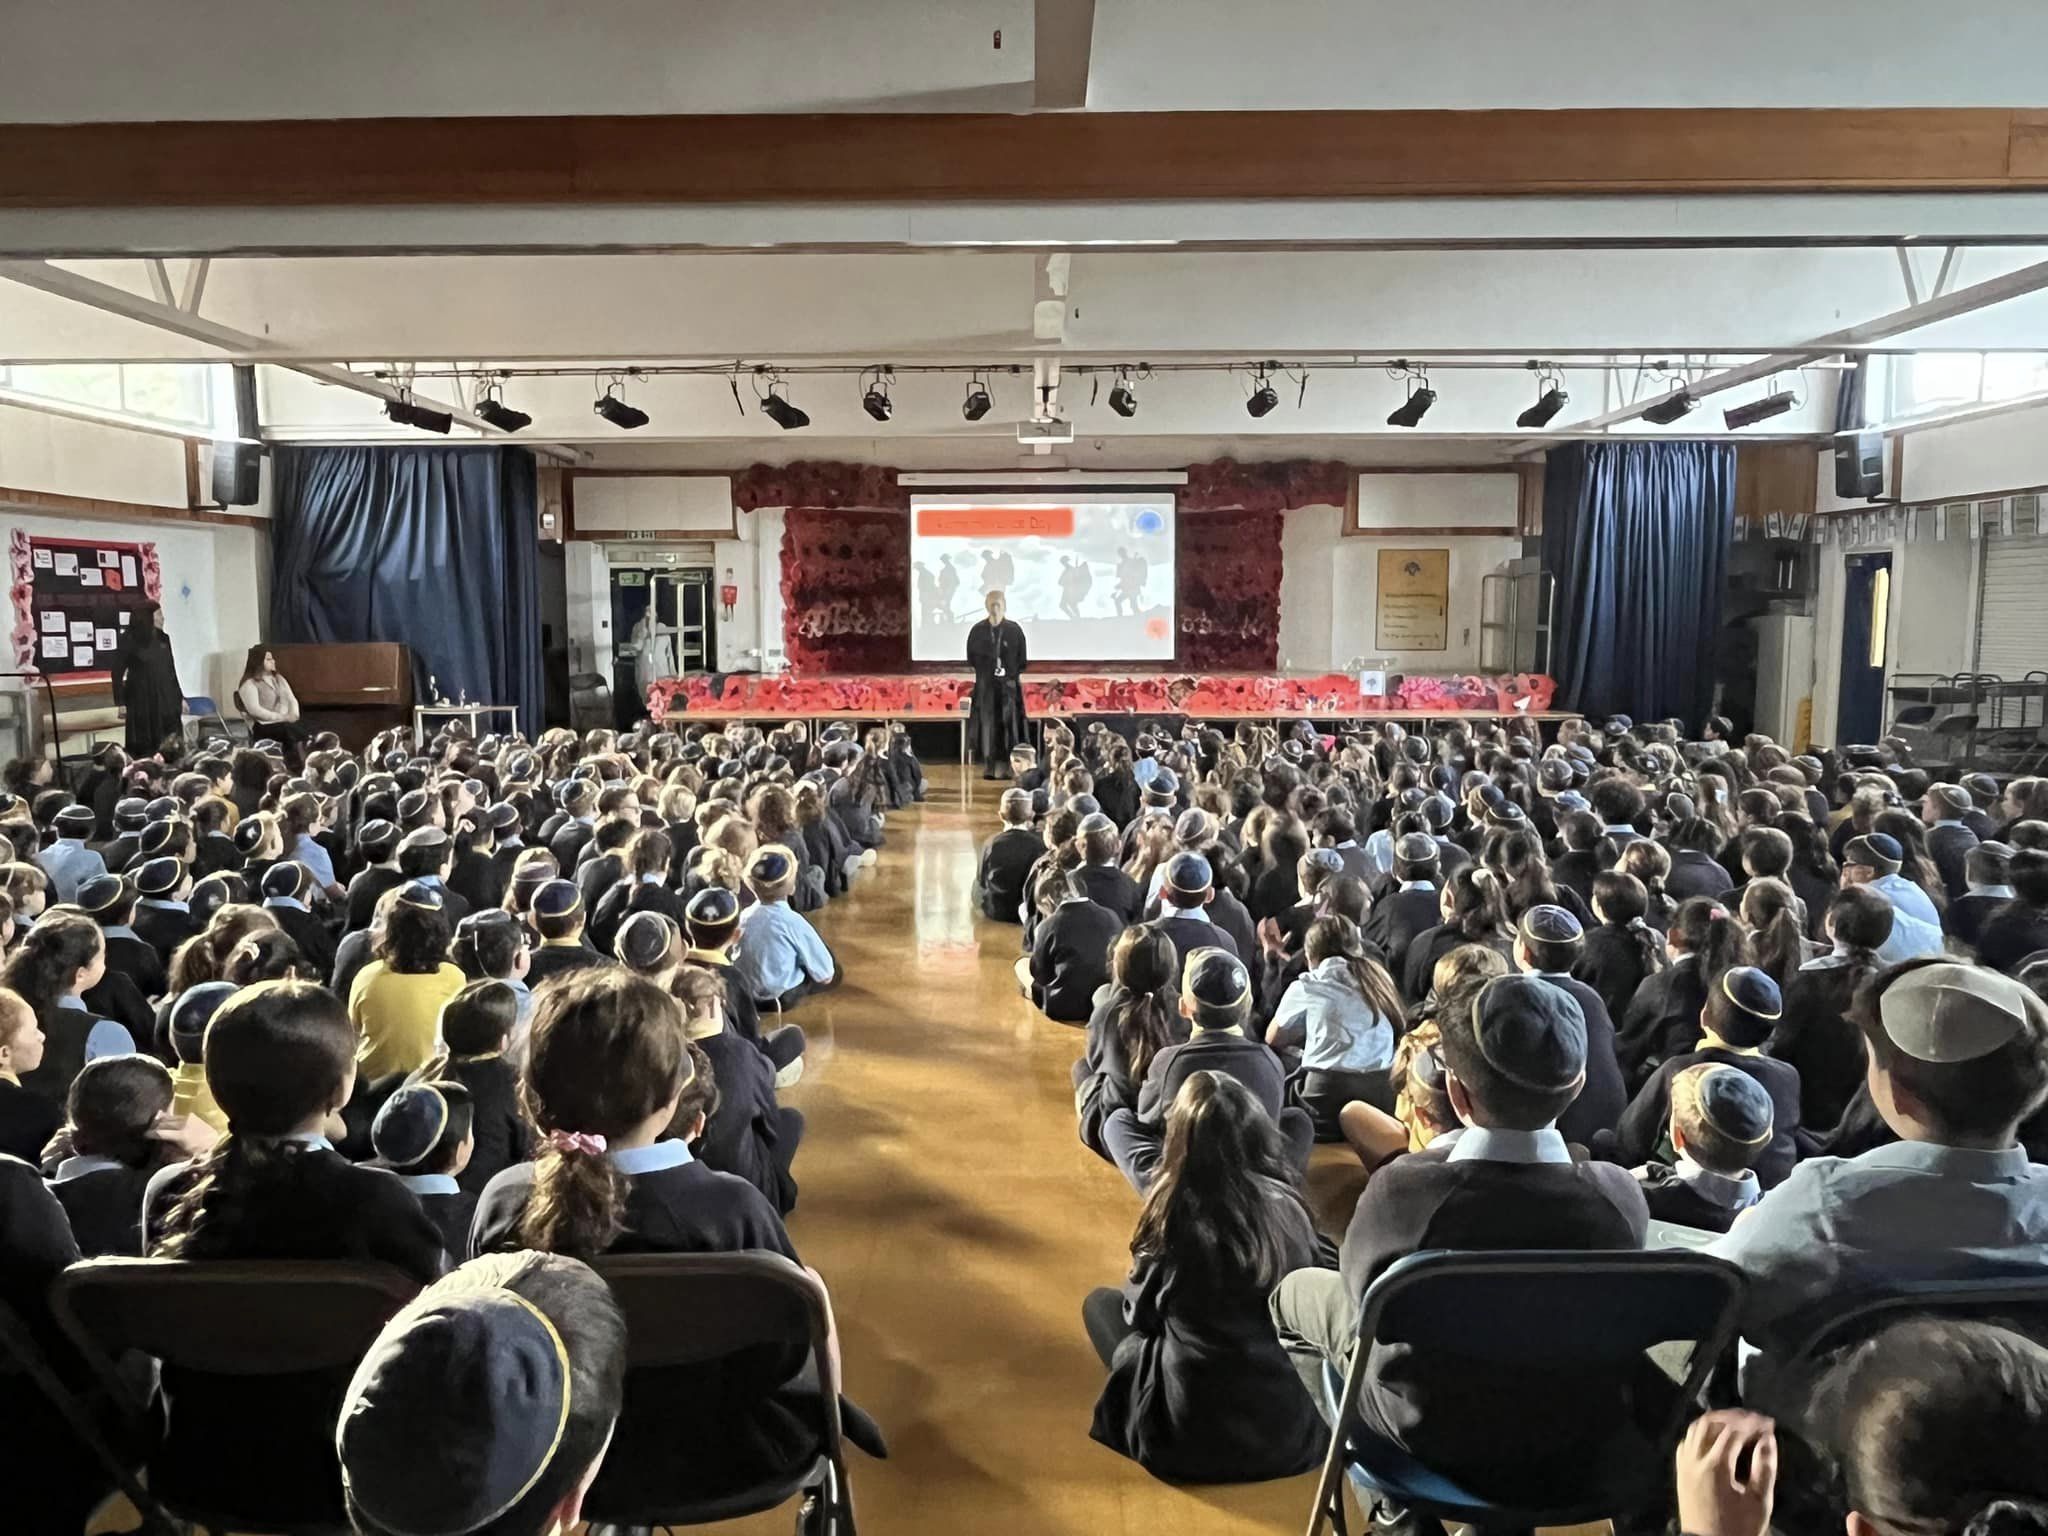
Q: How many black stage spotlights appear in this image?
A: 12